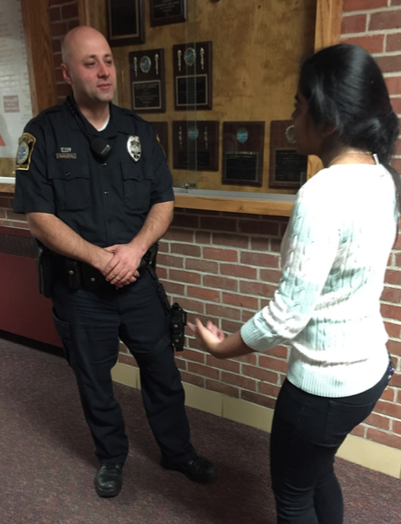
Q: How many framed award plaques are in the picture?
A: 8